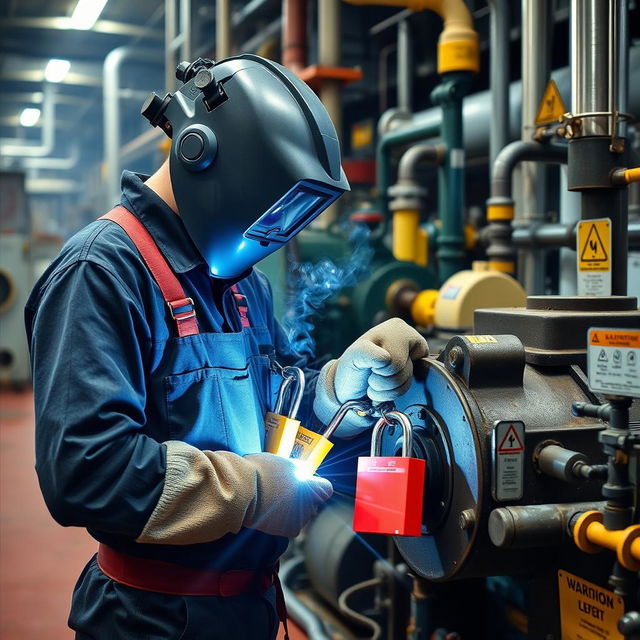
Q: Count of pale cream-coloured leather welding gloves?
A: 2